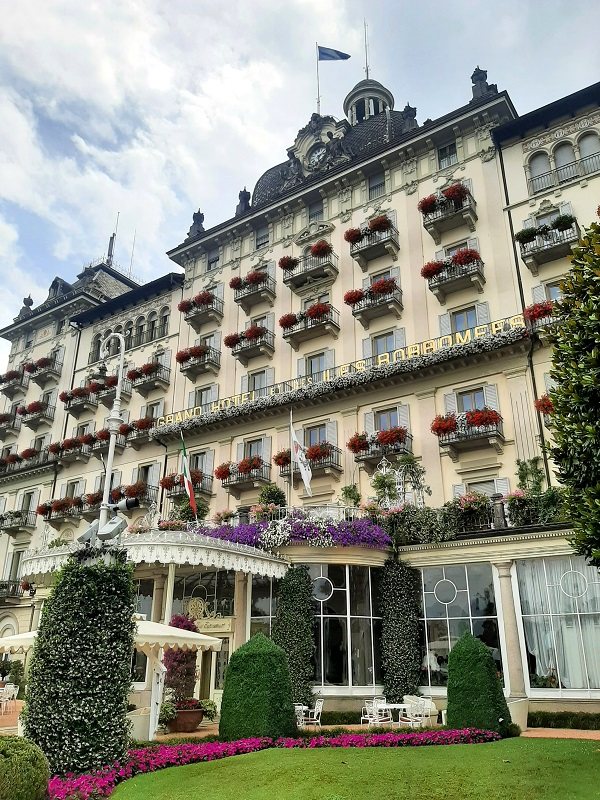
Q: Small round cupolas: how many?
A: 1